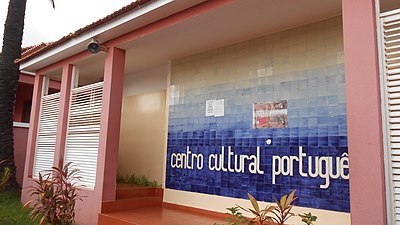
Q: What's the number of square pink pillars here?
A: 4